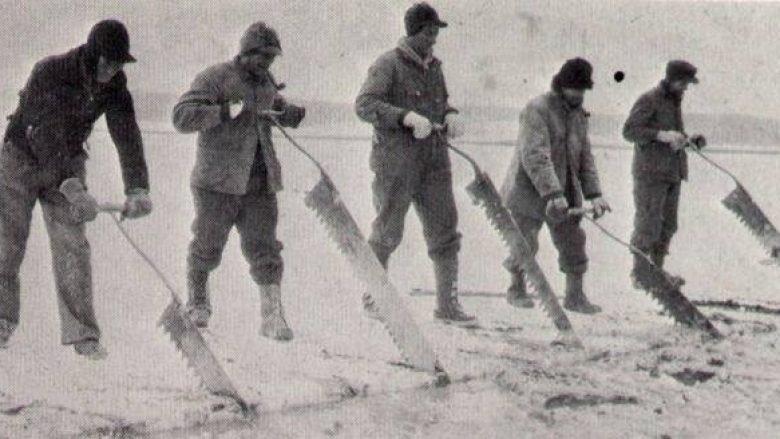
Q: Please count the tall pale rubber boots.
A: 2